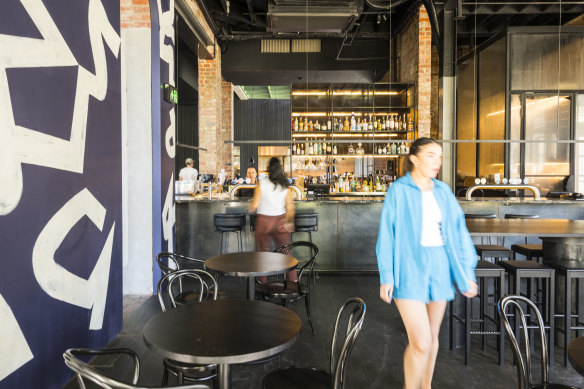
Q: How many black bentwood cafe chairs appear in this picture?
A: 6